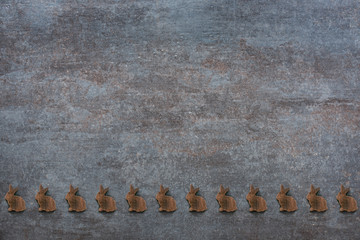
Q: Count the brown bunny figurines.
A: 12